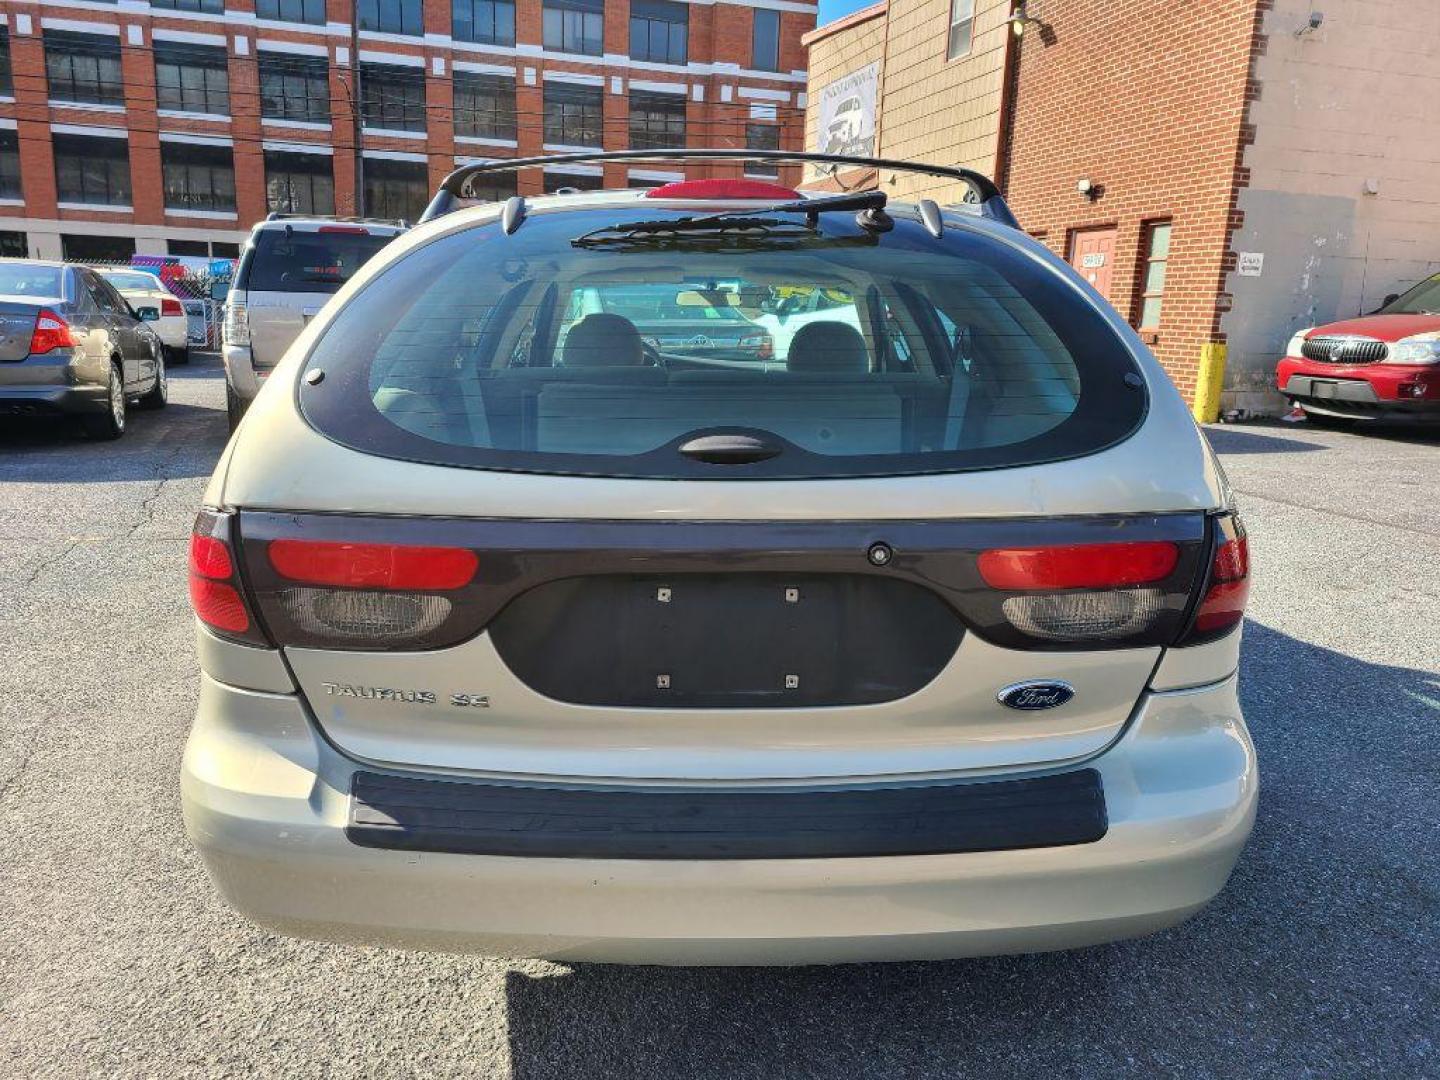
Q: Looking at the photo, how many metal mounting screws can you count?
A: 4